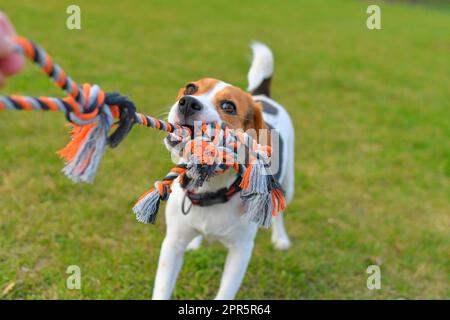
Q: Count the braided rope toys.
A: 1